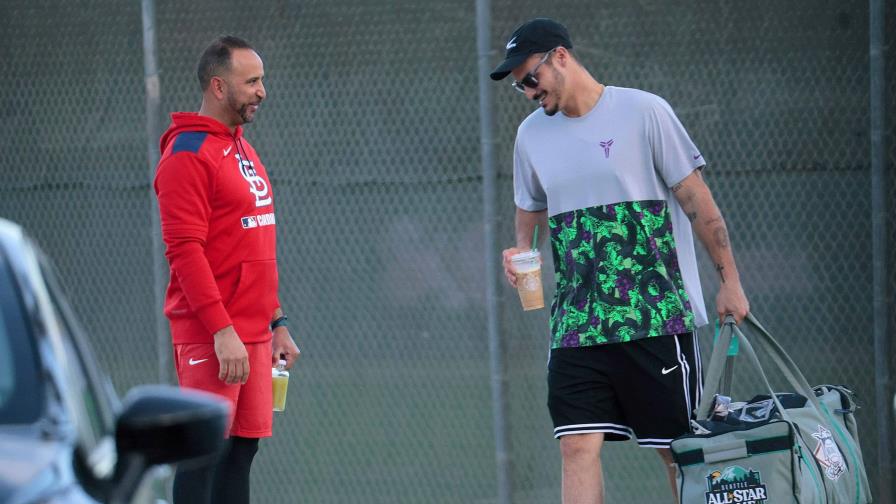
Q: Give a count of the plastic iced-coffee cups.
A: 1